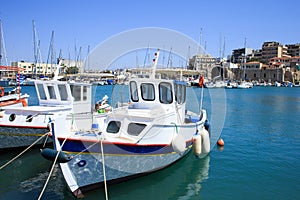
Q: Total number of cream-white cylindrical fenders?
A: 2